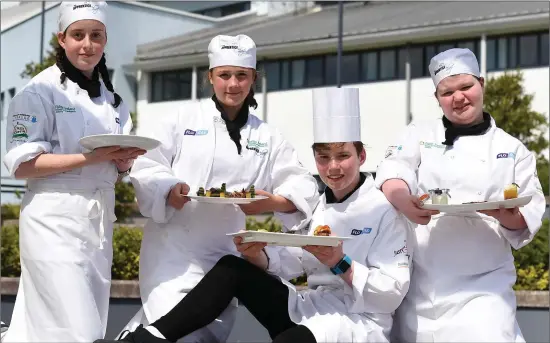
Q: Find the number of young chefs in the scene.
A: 4